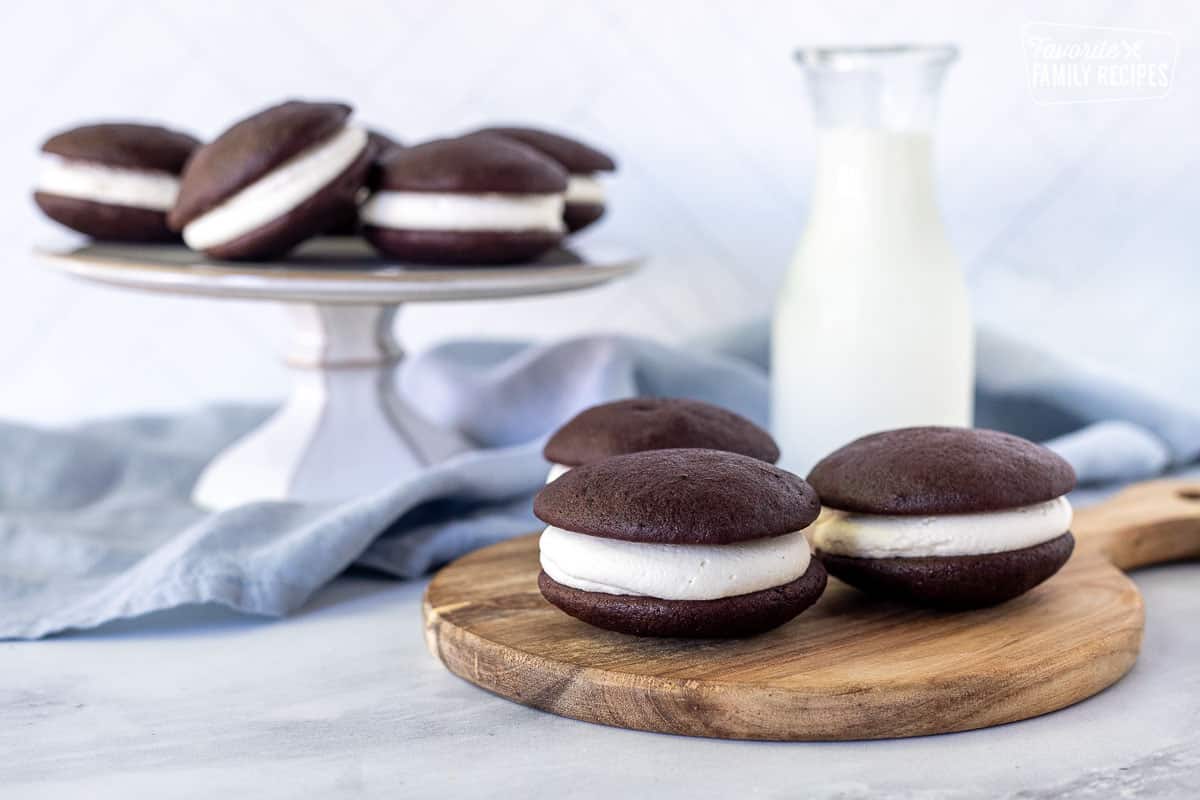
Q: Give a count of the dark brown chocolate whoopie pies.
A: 8